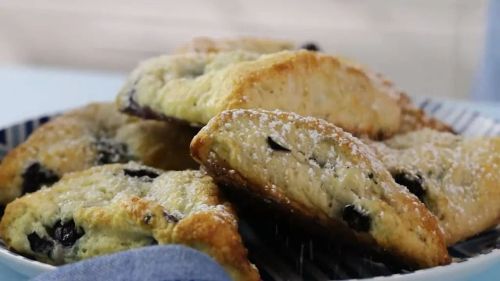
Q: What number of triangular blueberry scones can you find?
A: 6